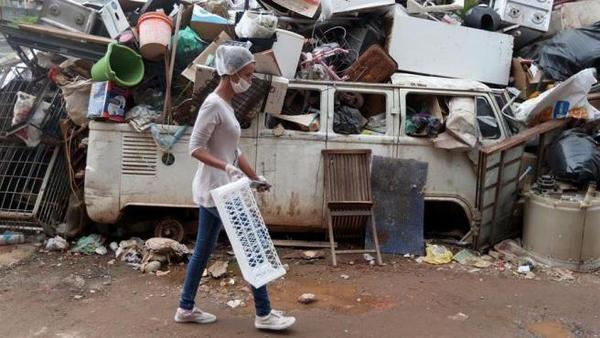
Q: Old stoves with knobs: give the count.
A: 2